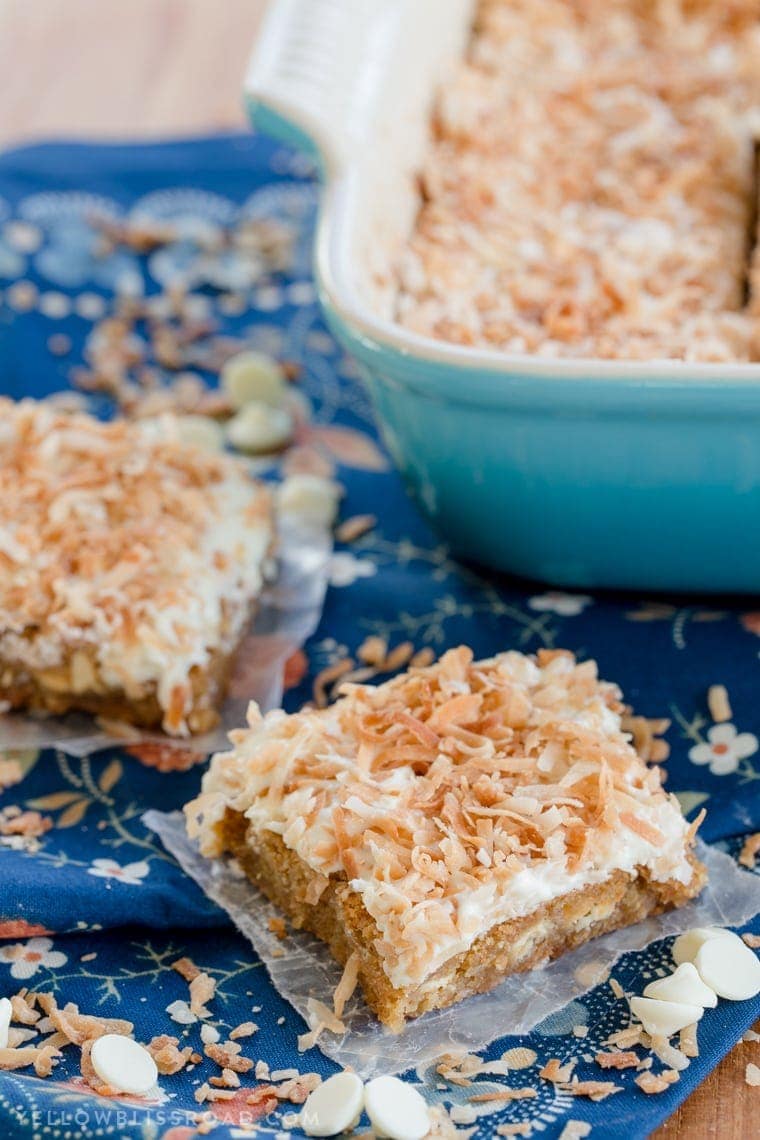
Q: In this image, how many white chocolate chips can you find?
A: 12